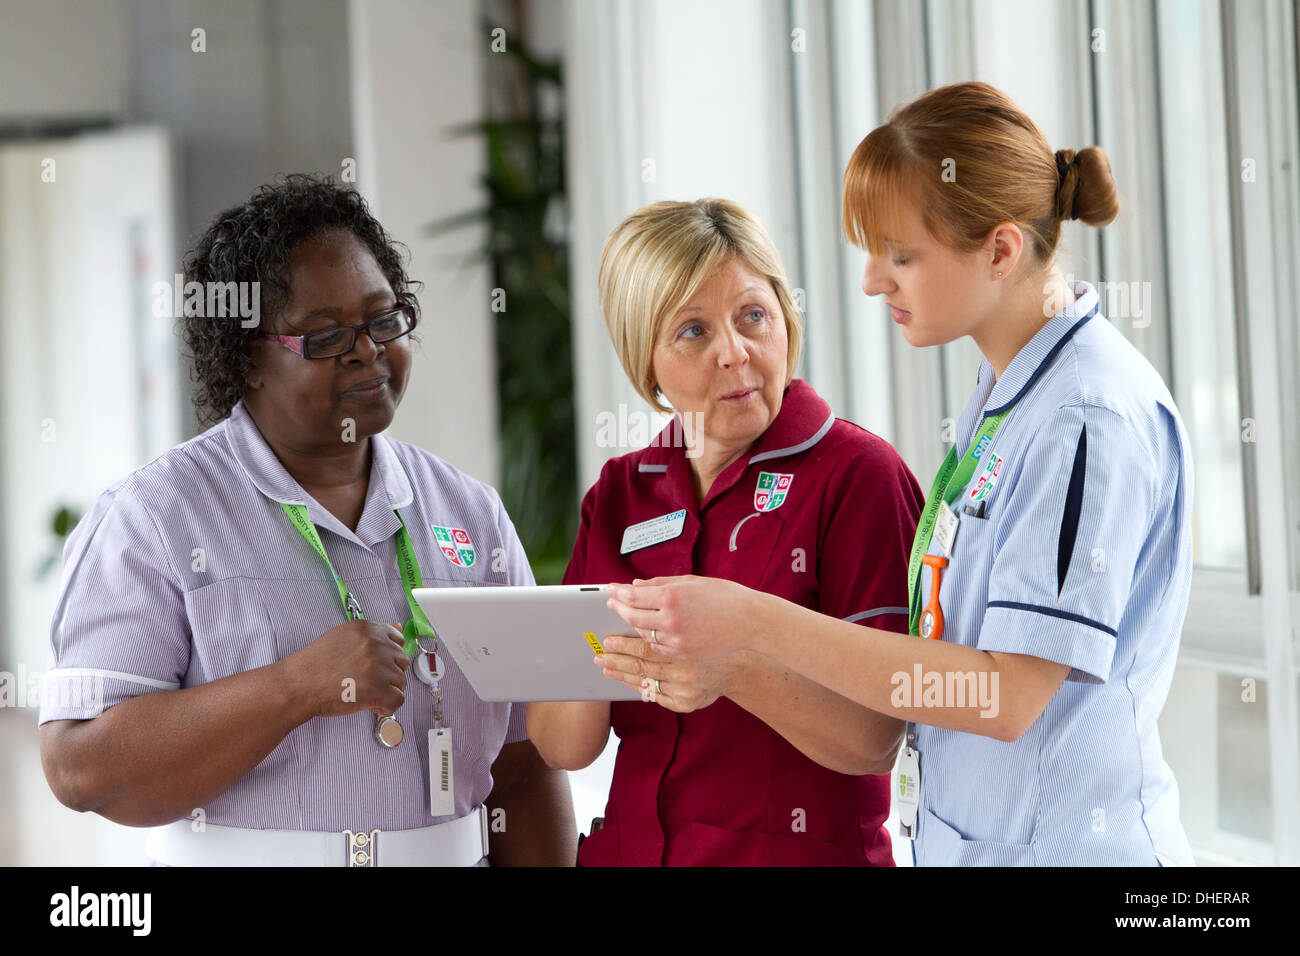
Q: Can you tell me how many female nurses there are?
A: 3